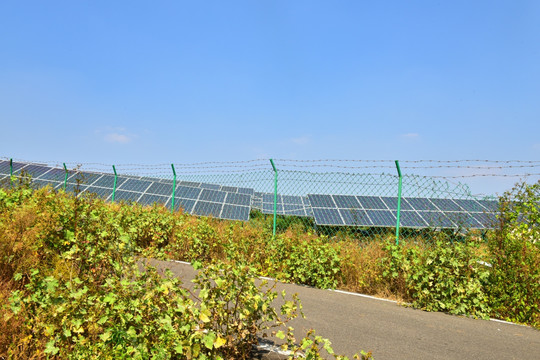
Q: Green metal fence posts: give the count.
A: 6